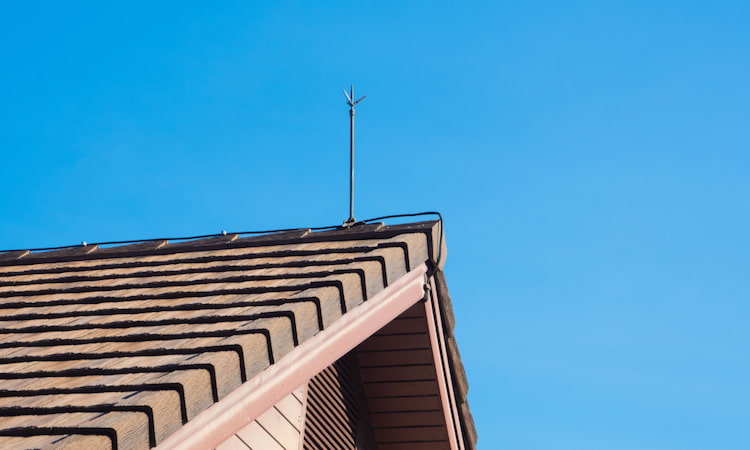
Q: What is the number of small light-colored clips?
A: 2